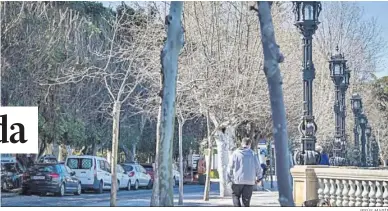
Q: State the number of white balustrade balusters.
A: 11